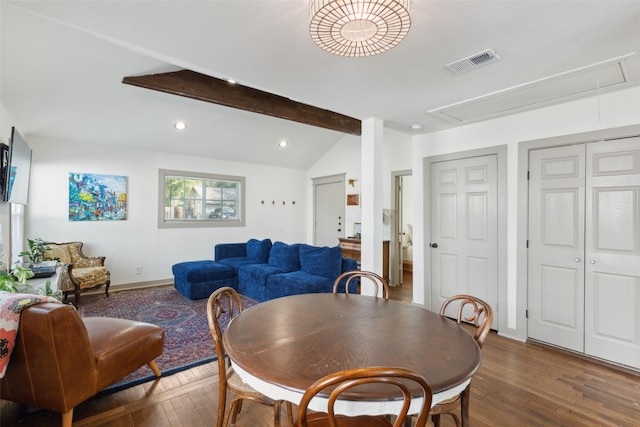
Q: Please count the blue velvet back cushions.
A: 3